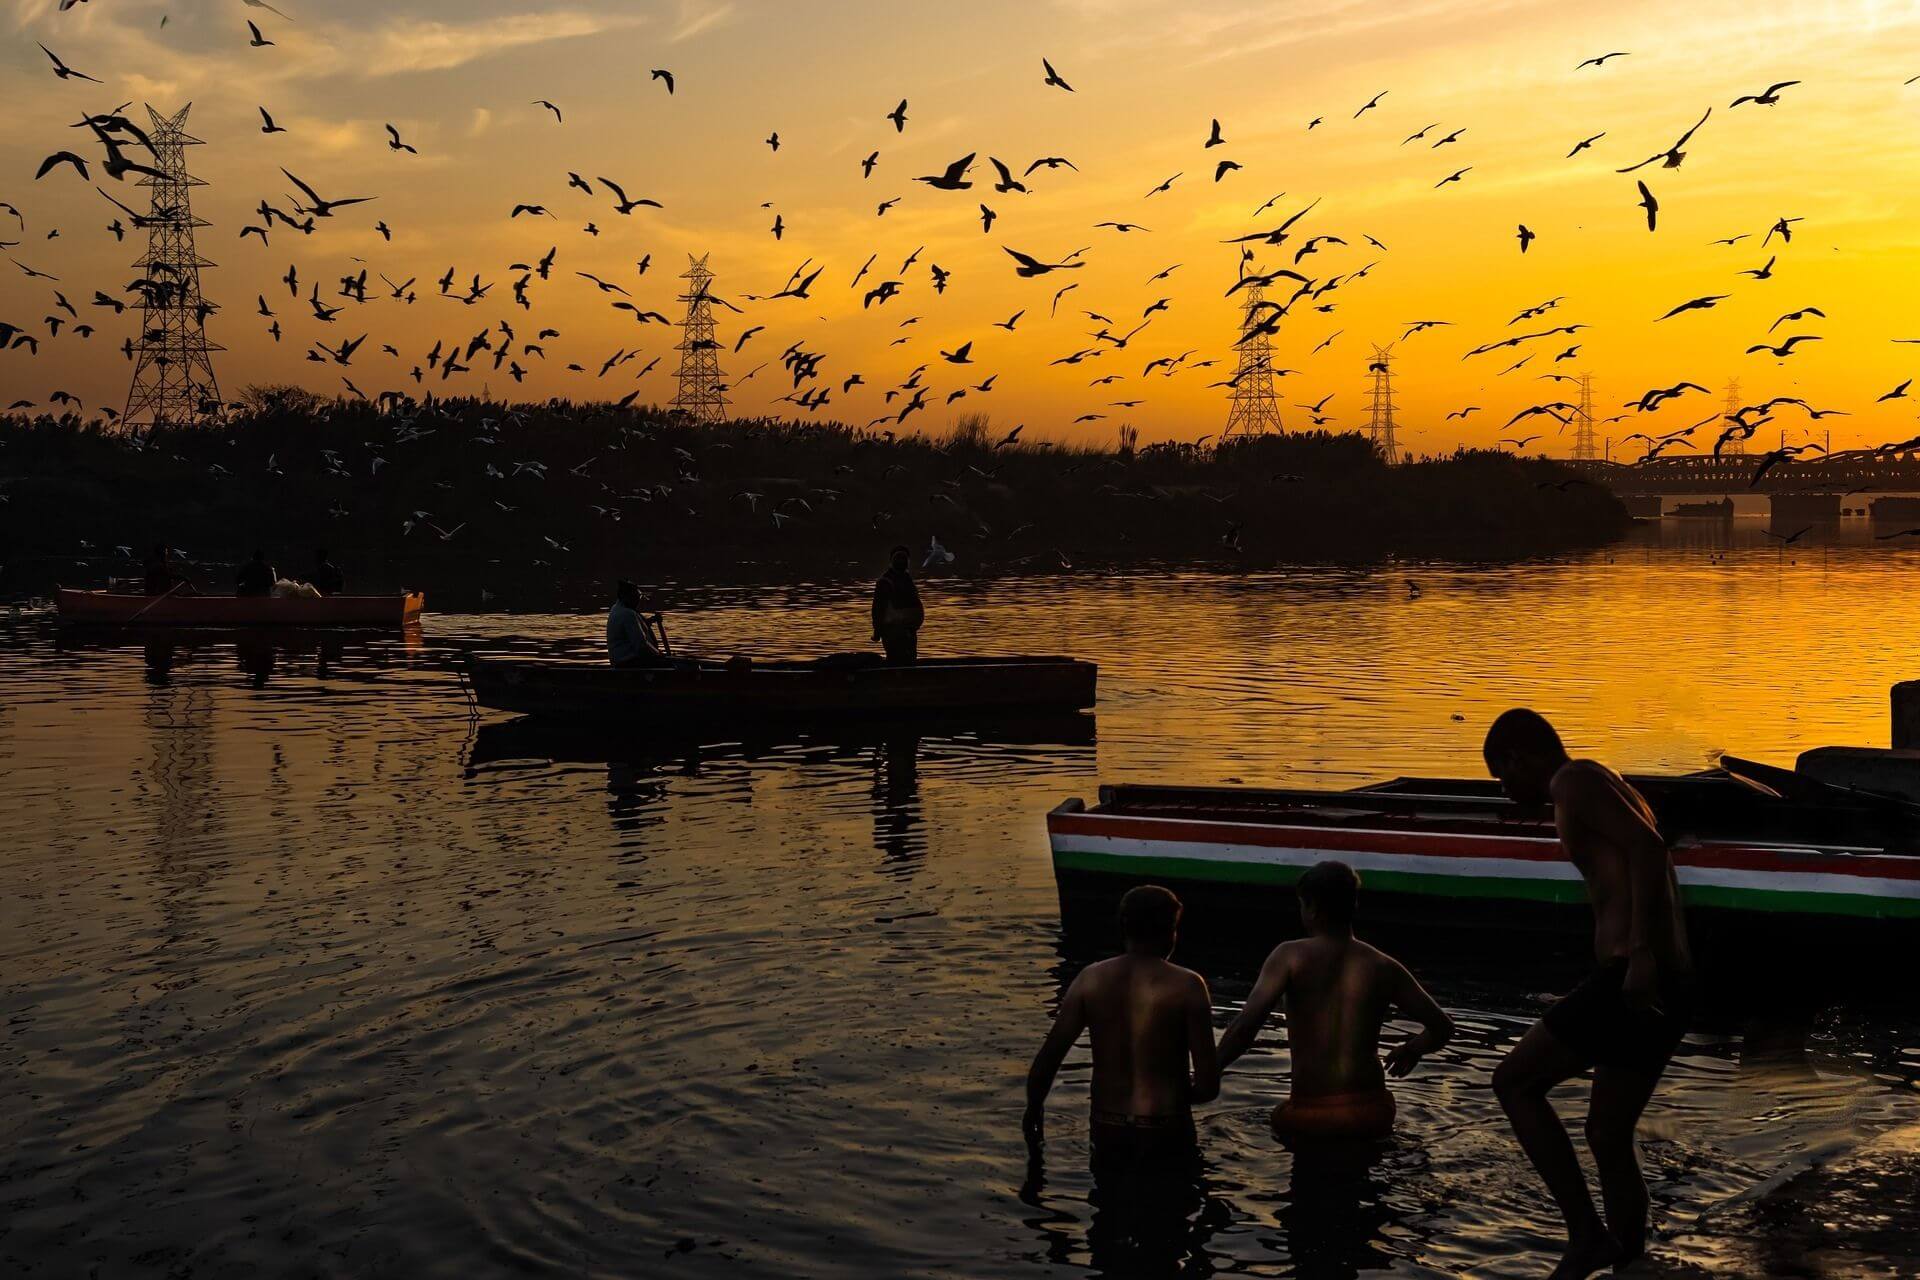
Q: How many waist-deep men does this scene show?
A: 2